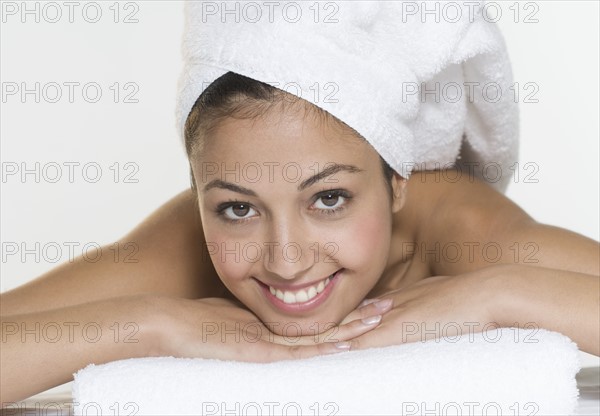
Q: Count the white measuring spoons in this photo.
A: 0